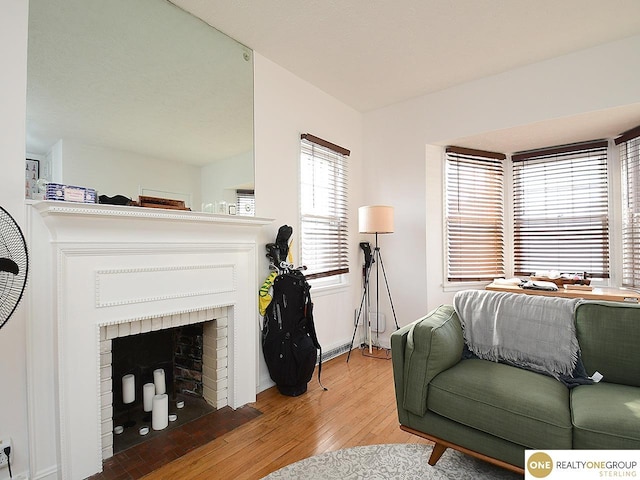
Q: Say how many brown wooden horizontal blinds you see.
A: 4